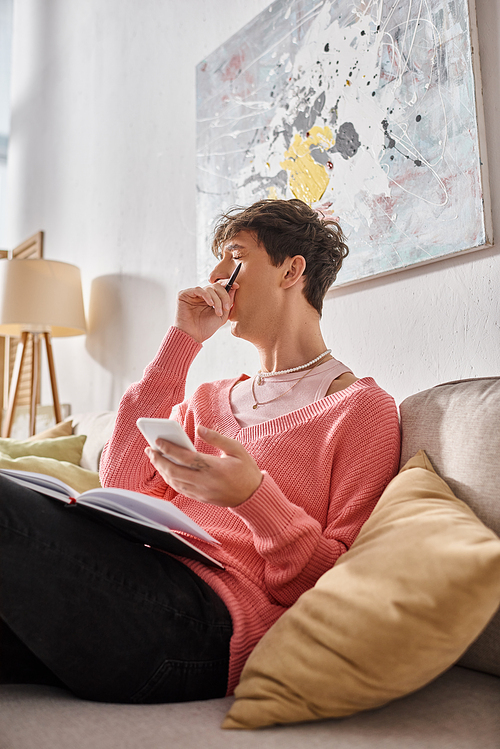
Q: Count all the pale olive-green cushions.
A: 2